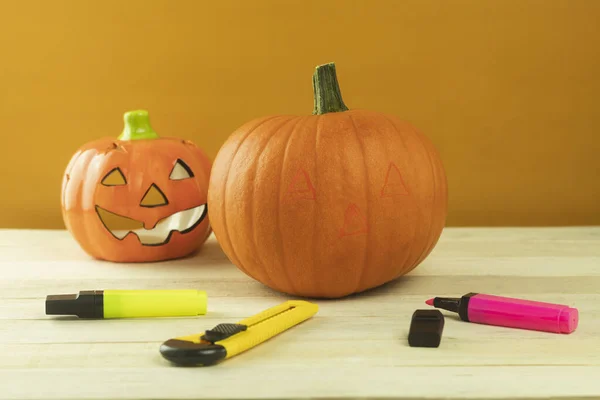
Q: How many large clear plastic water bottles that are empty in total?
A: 0